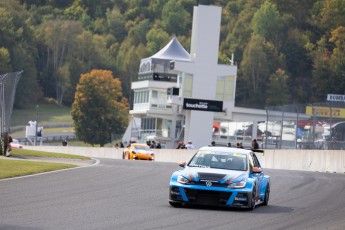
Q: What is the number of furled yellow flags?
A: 0